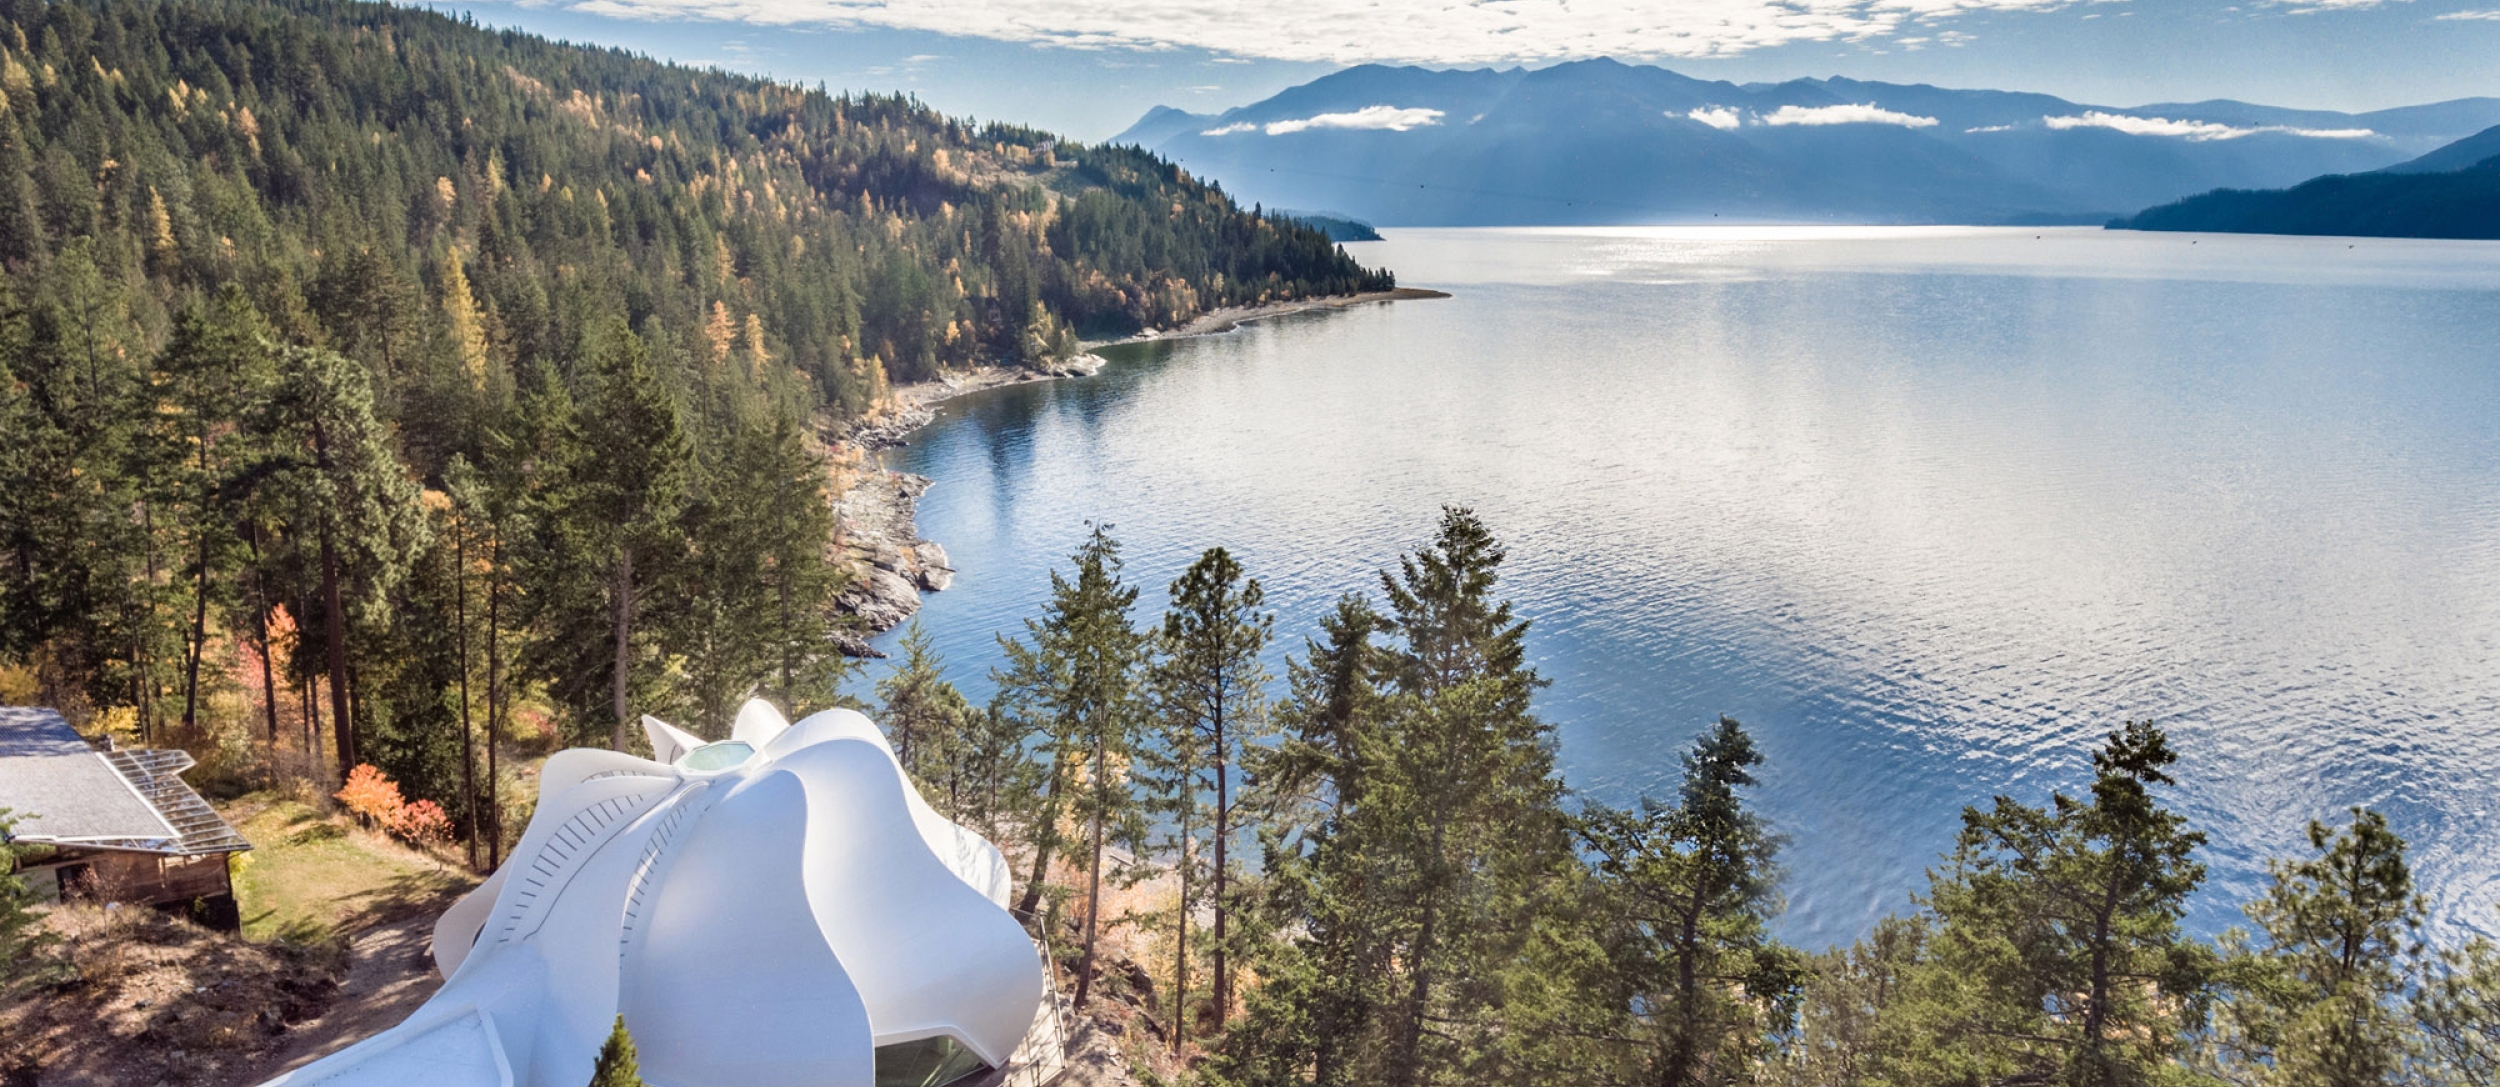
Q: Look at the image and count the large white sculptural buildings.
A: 1